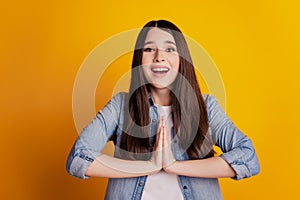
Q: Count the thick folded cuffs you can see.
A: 2